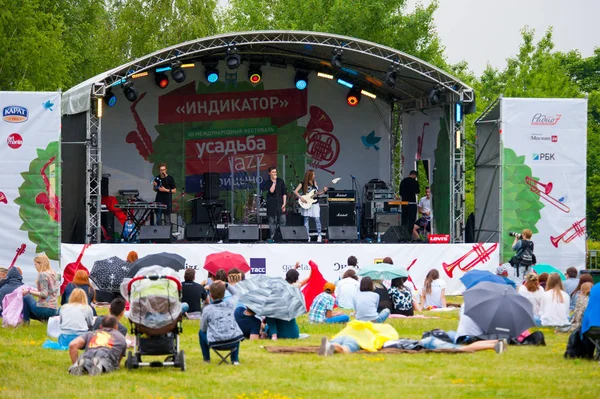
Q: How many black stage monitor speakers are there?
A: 6